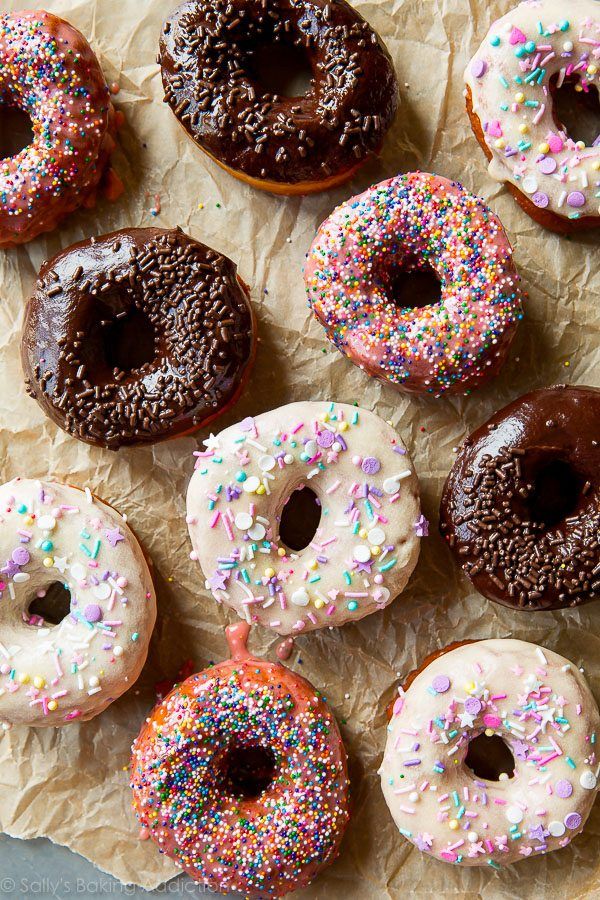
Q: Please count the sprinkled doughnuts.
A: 10